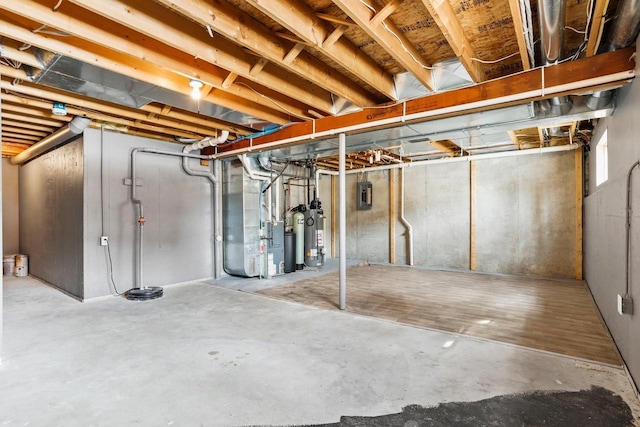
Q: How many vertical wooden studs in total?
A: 4